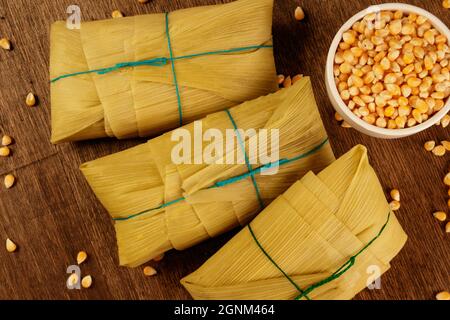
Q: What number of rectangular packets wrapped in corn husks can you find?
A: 3